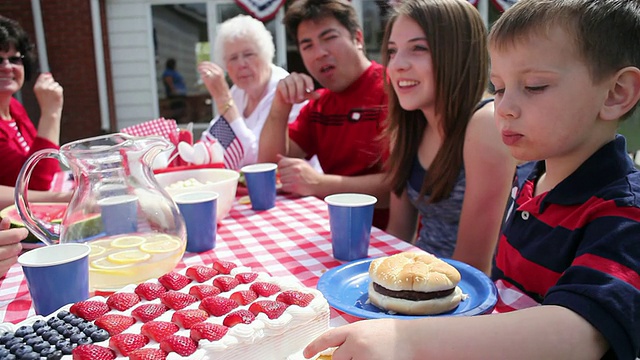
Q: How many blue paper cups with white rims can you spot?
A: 5